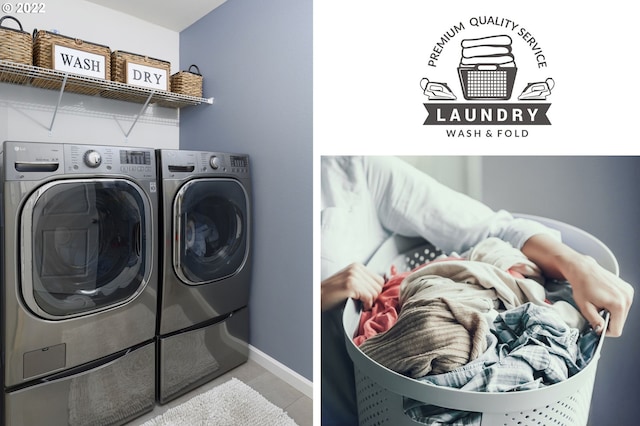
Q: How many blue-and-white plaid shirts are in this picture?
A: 1